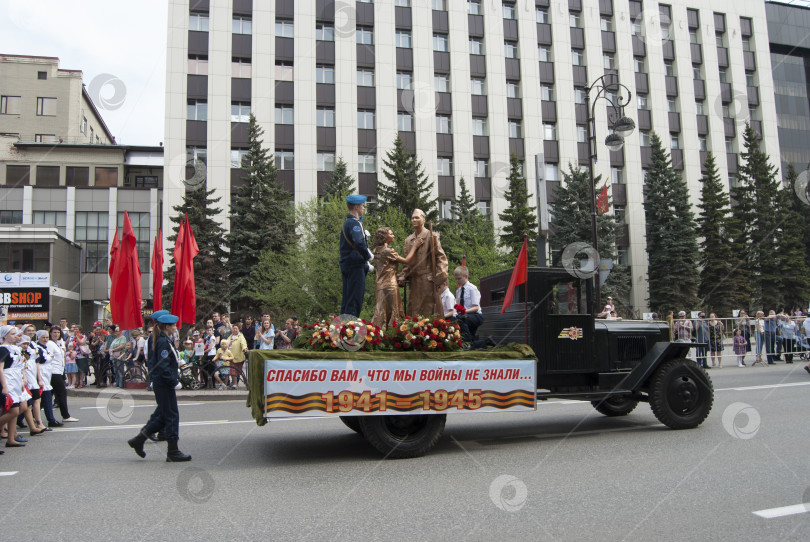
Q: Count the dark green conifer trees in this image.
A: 11